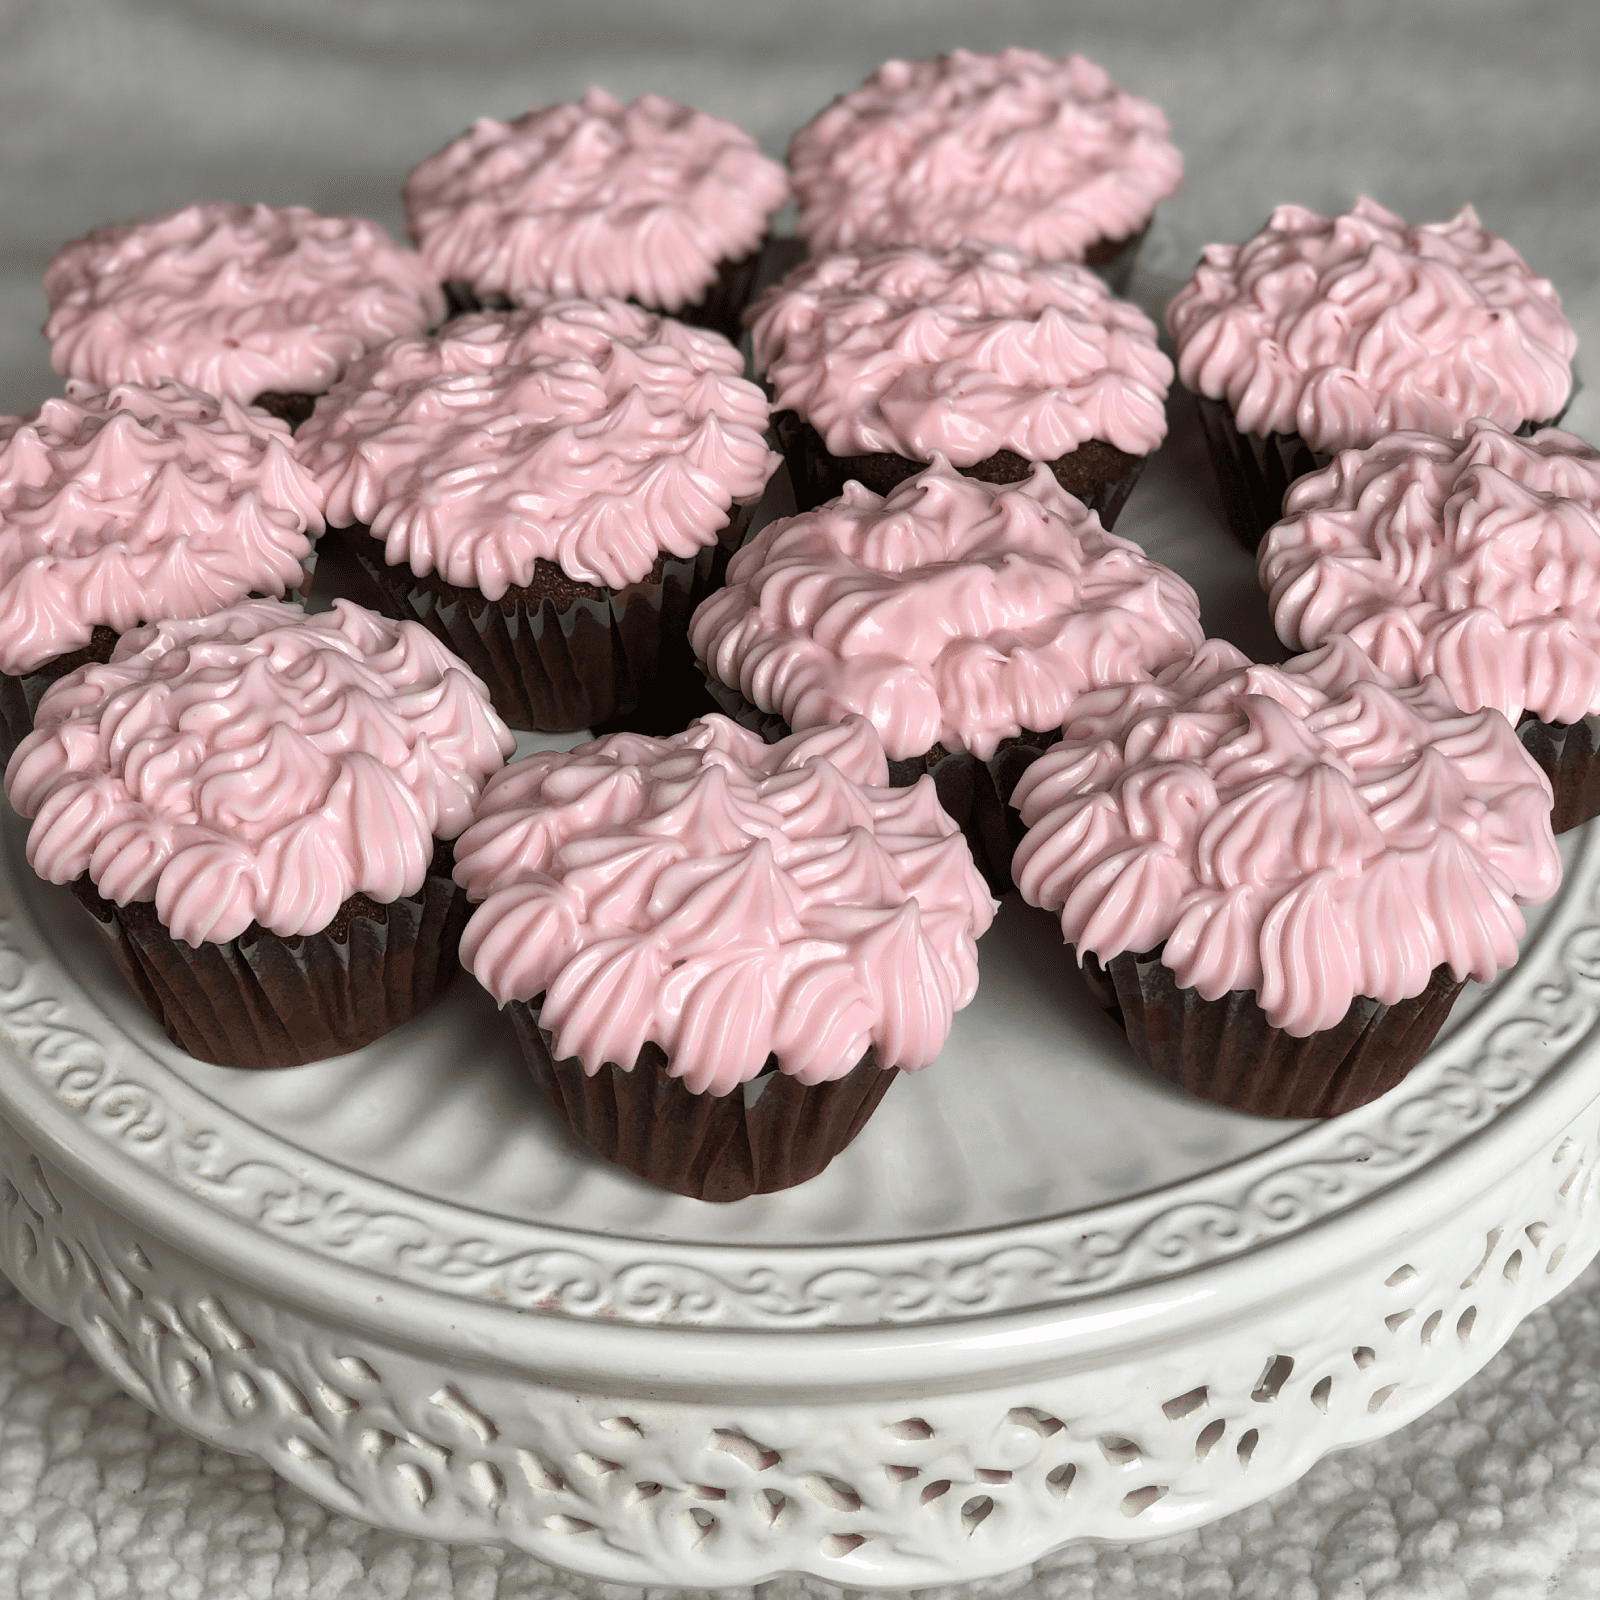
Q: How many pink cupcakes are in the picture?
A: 12